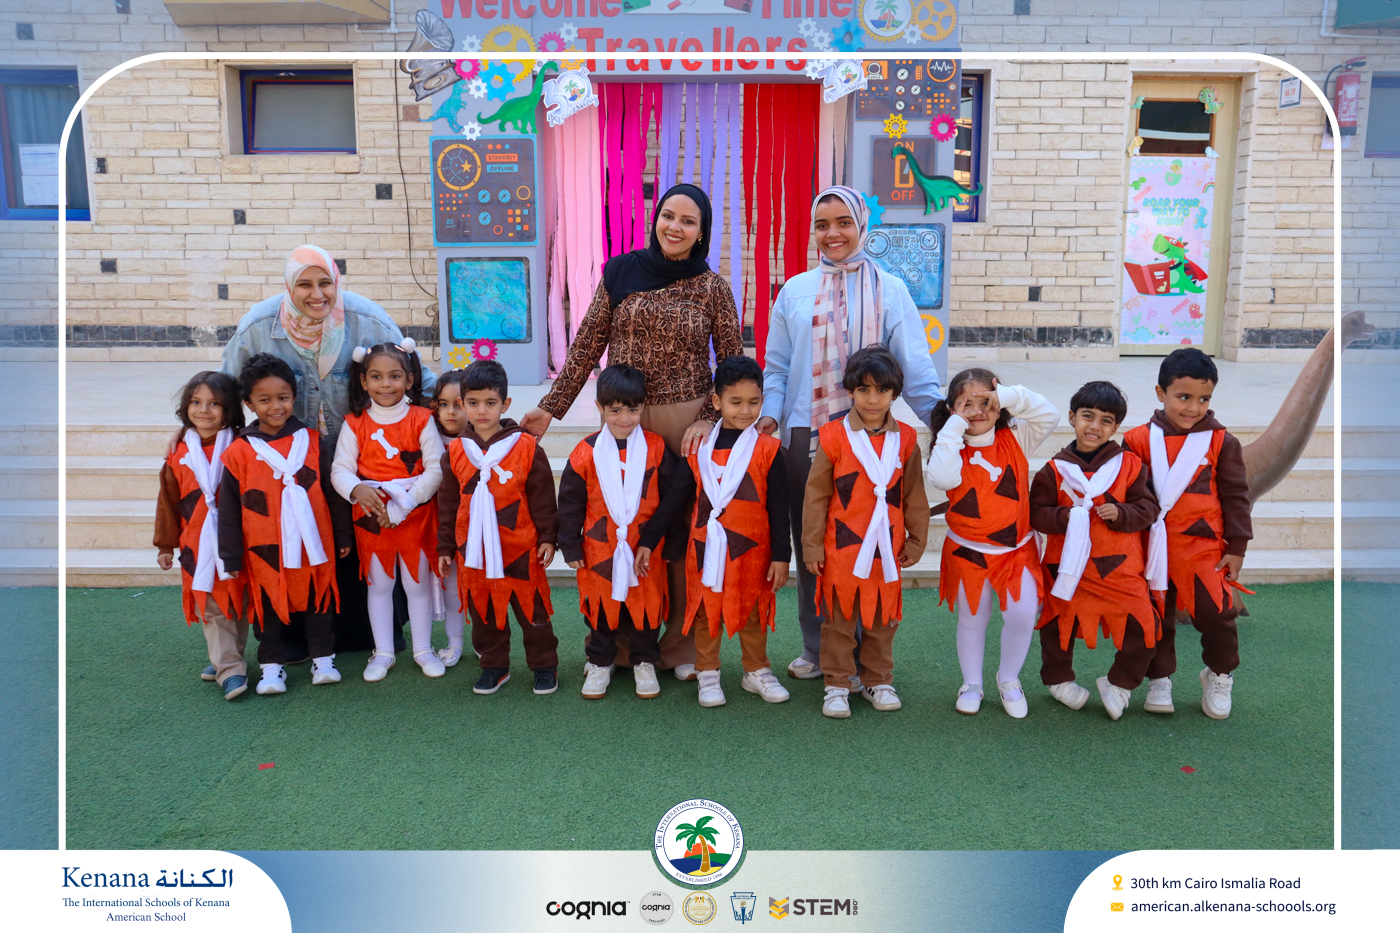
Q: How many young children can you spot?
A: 11